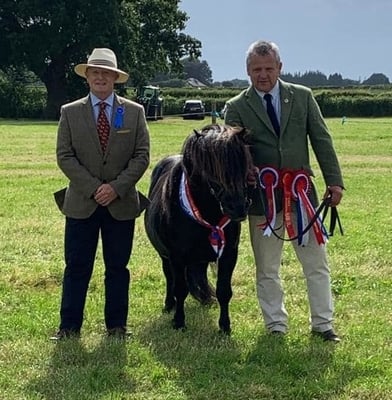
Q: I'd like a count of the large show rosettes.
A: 3